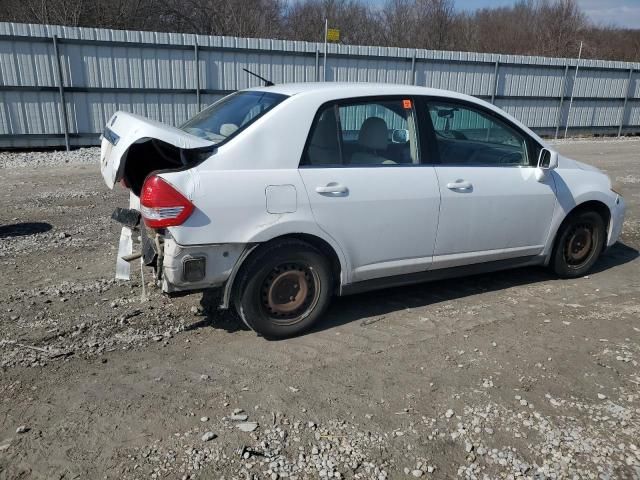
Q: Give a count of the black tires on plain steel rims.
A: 2